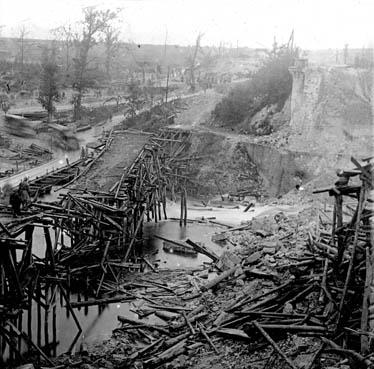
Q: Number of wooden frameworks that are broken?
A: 2